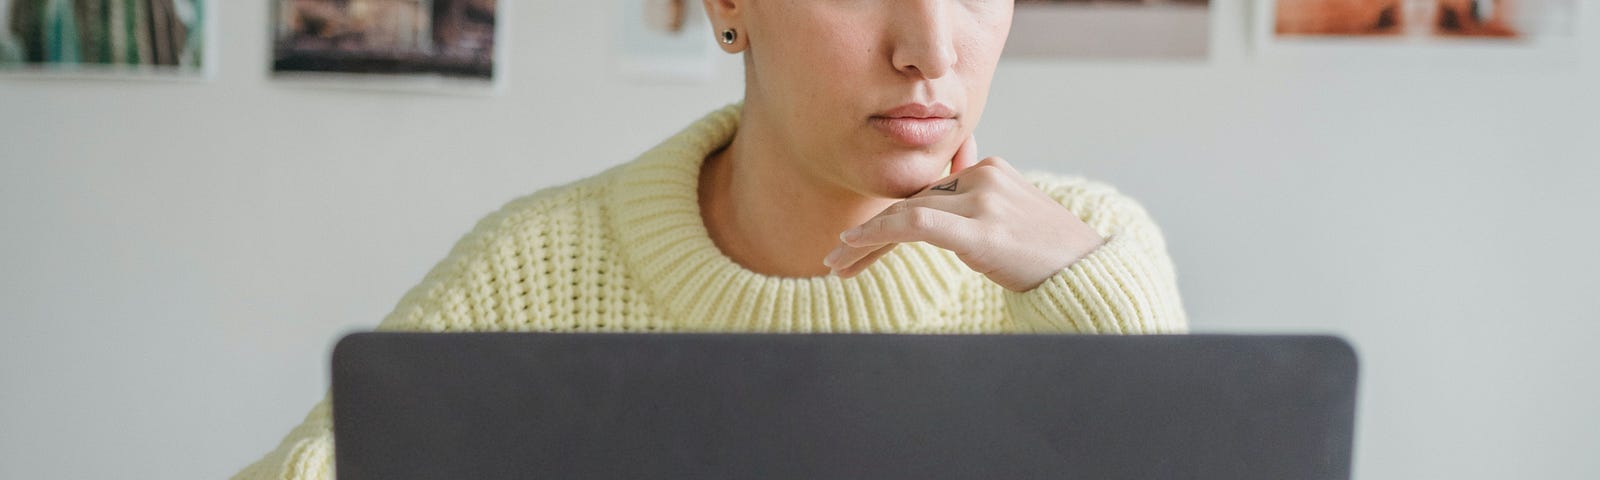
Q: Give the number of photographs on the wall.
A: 5